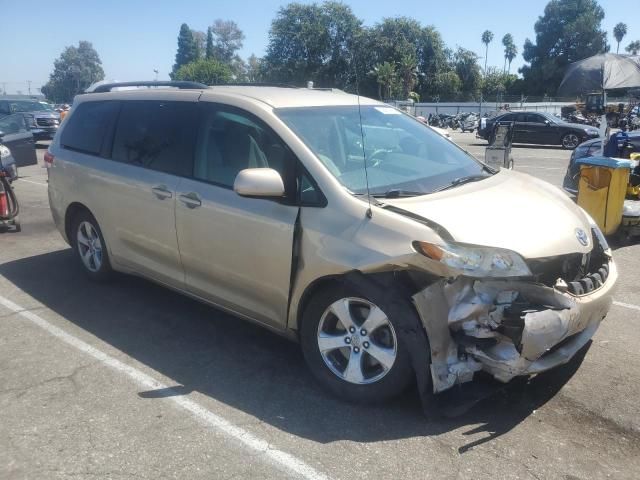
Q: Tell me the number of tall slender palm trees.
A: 4